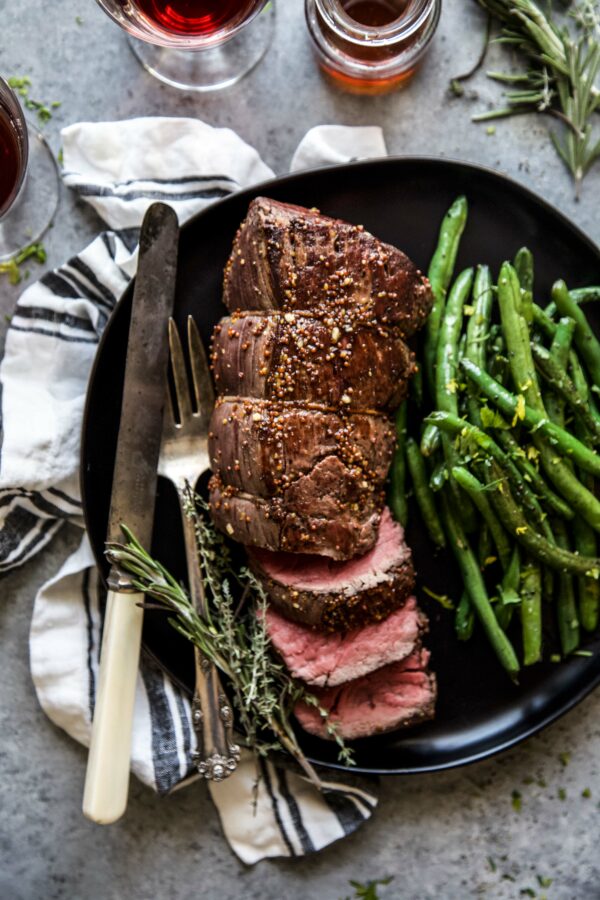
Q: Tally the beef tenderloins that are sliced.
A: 3